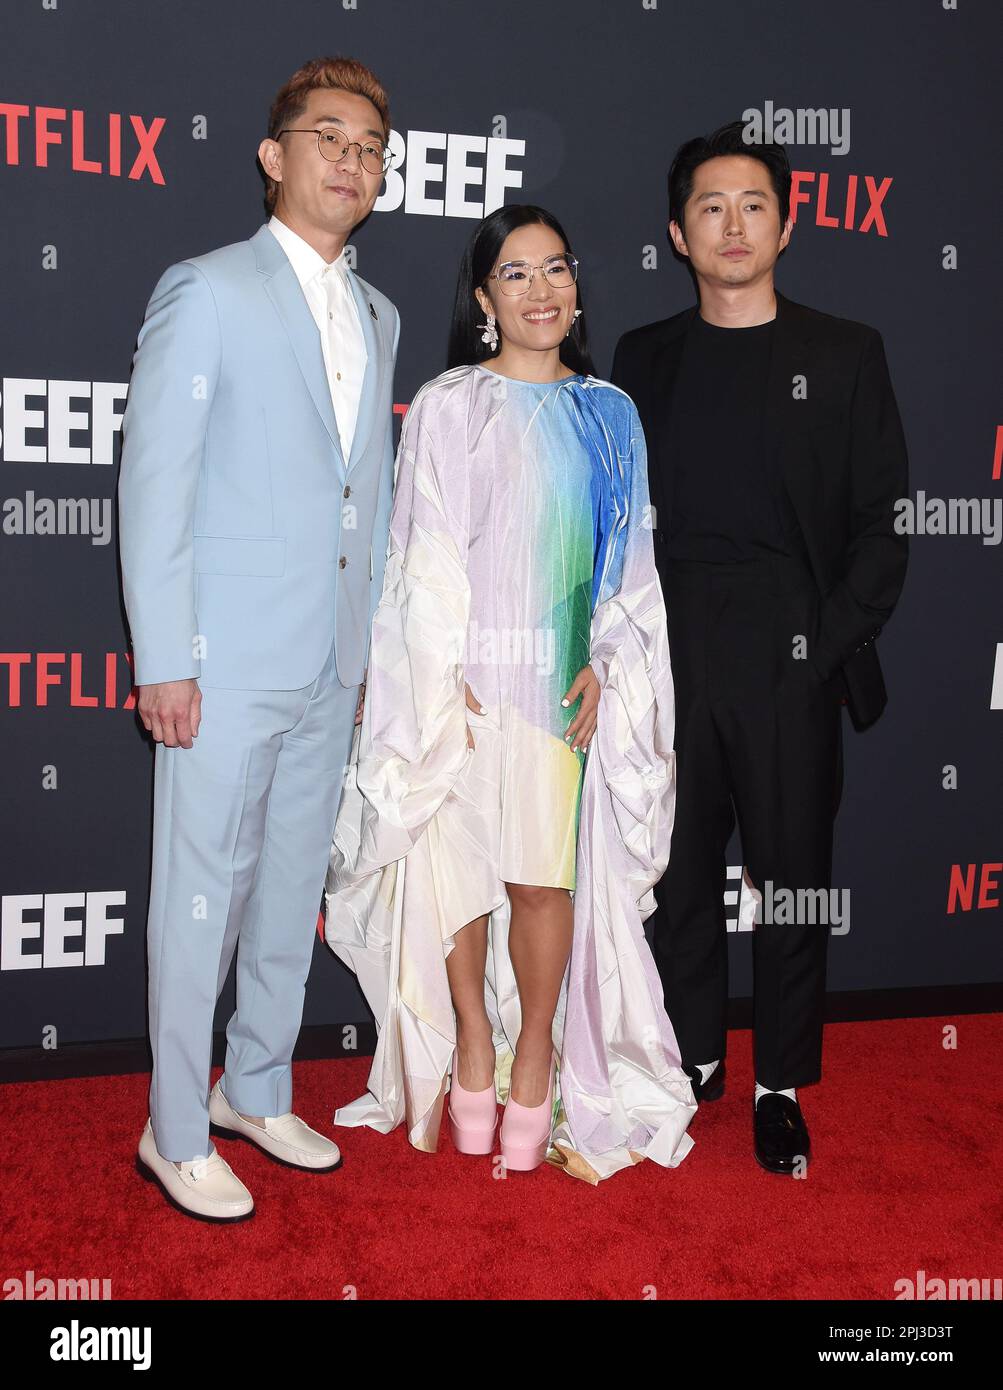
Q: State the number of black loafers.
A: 2